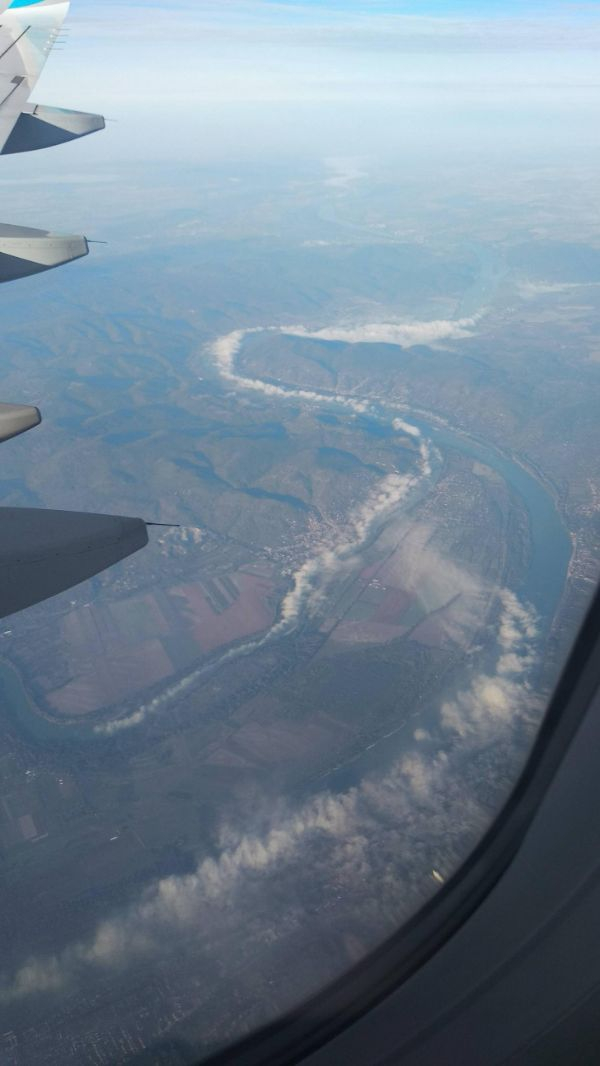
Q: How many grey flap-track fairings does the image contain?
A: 4